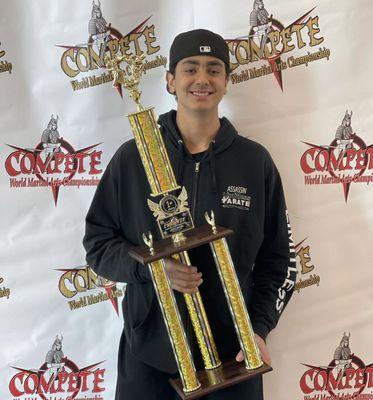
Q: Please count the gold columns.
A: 4